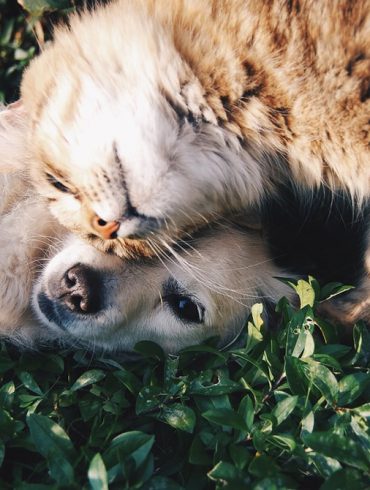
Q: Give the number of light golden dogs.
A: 1